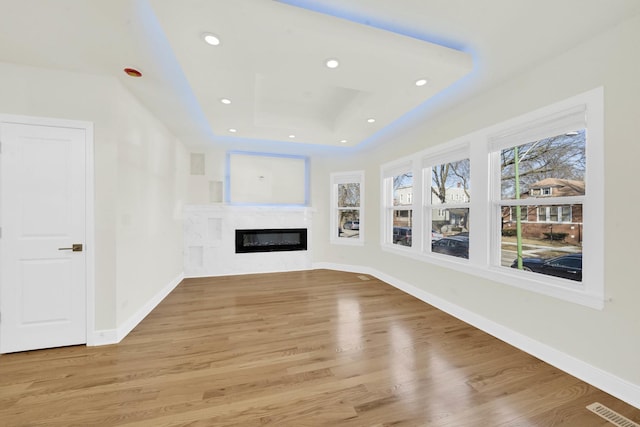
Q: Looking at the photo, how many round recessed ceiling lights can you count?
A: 8